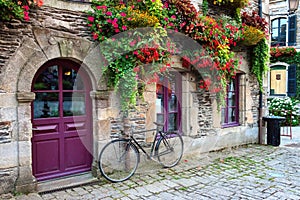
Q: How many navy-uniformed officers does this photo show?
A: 0